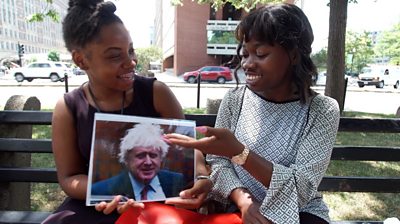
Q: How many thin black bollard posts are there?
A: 3